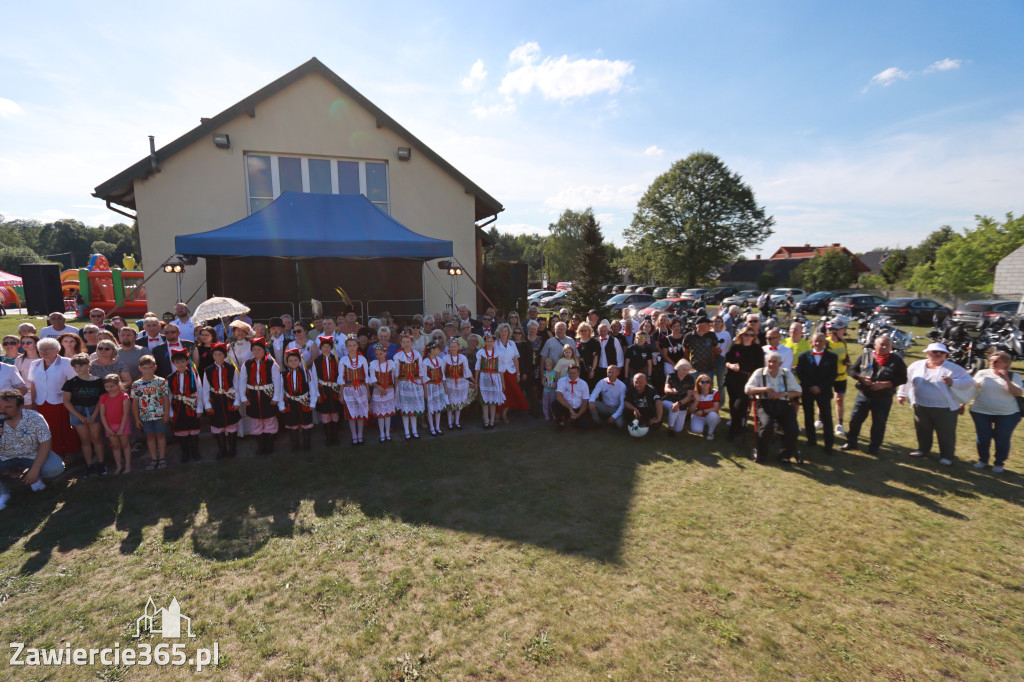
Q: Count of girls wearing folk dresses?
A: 6